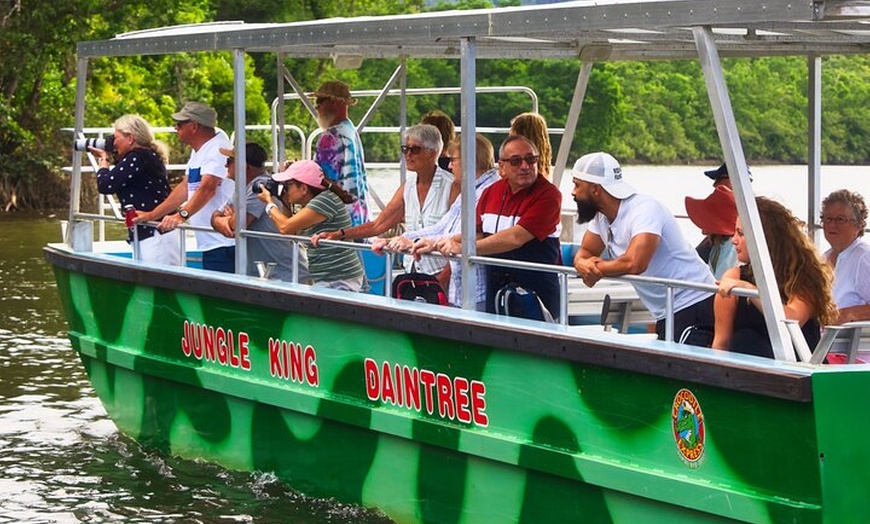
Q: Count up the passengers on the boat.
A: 15